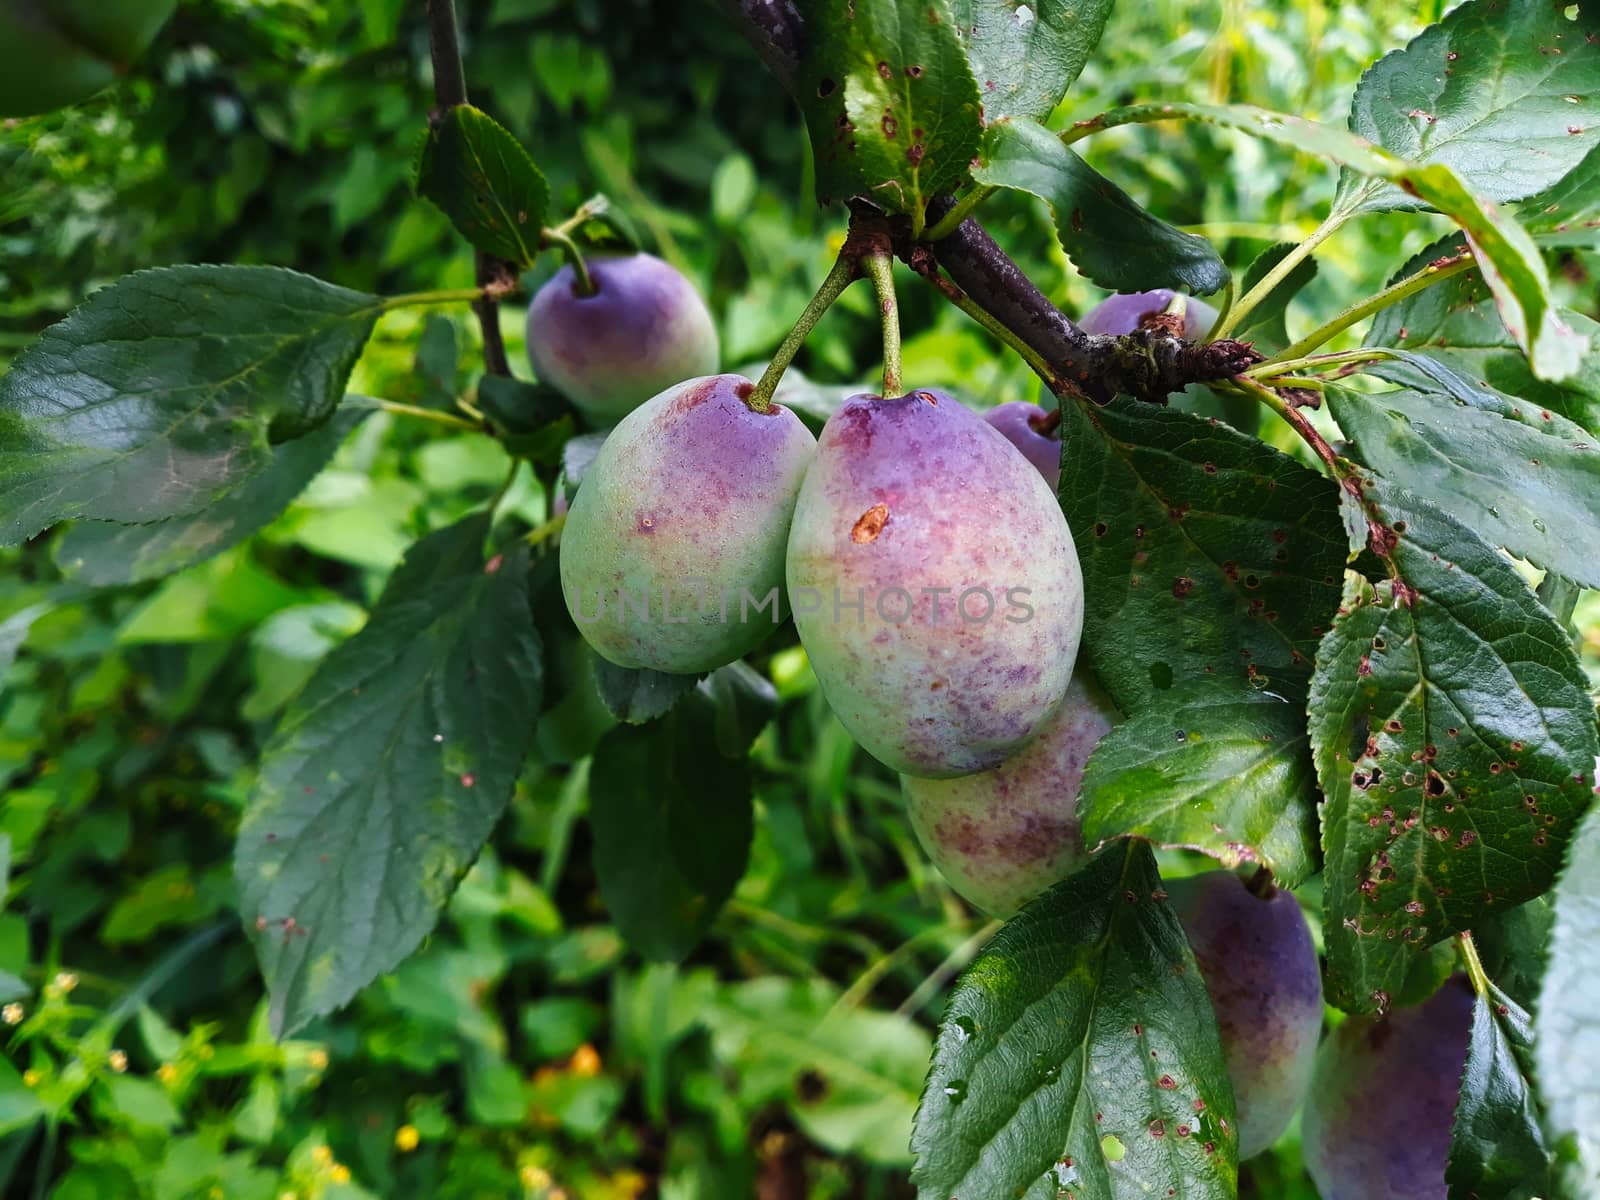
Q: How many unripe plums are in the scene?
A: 8